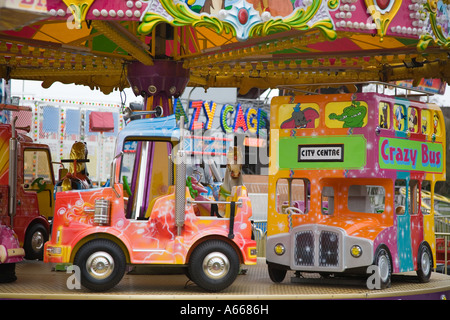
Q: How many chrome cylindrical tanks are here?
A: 1